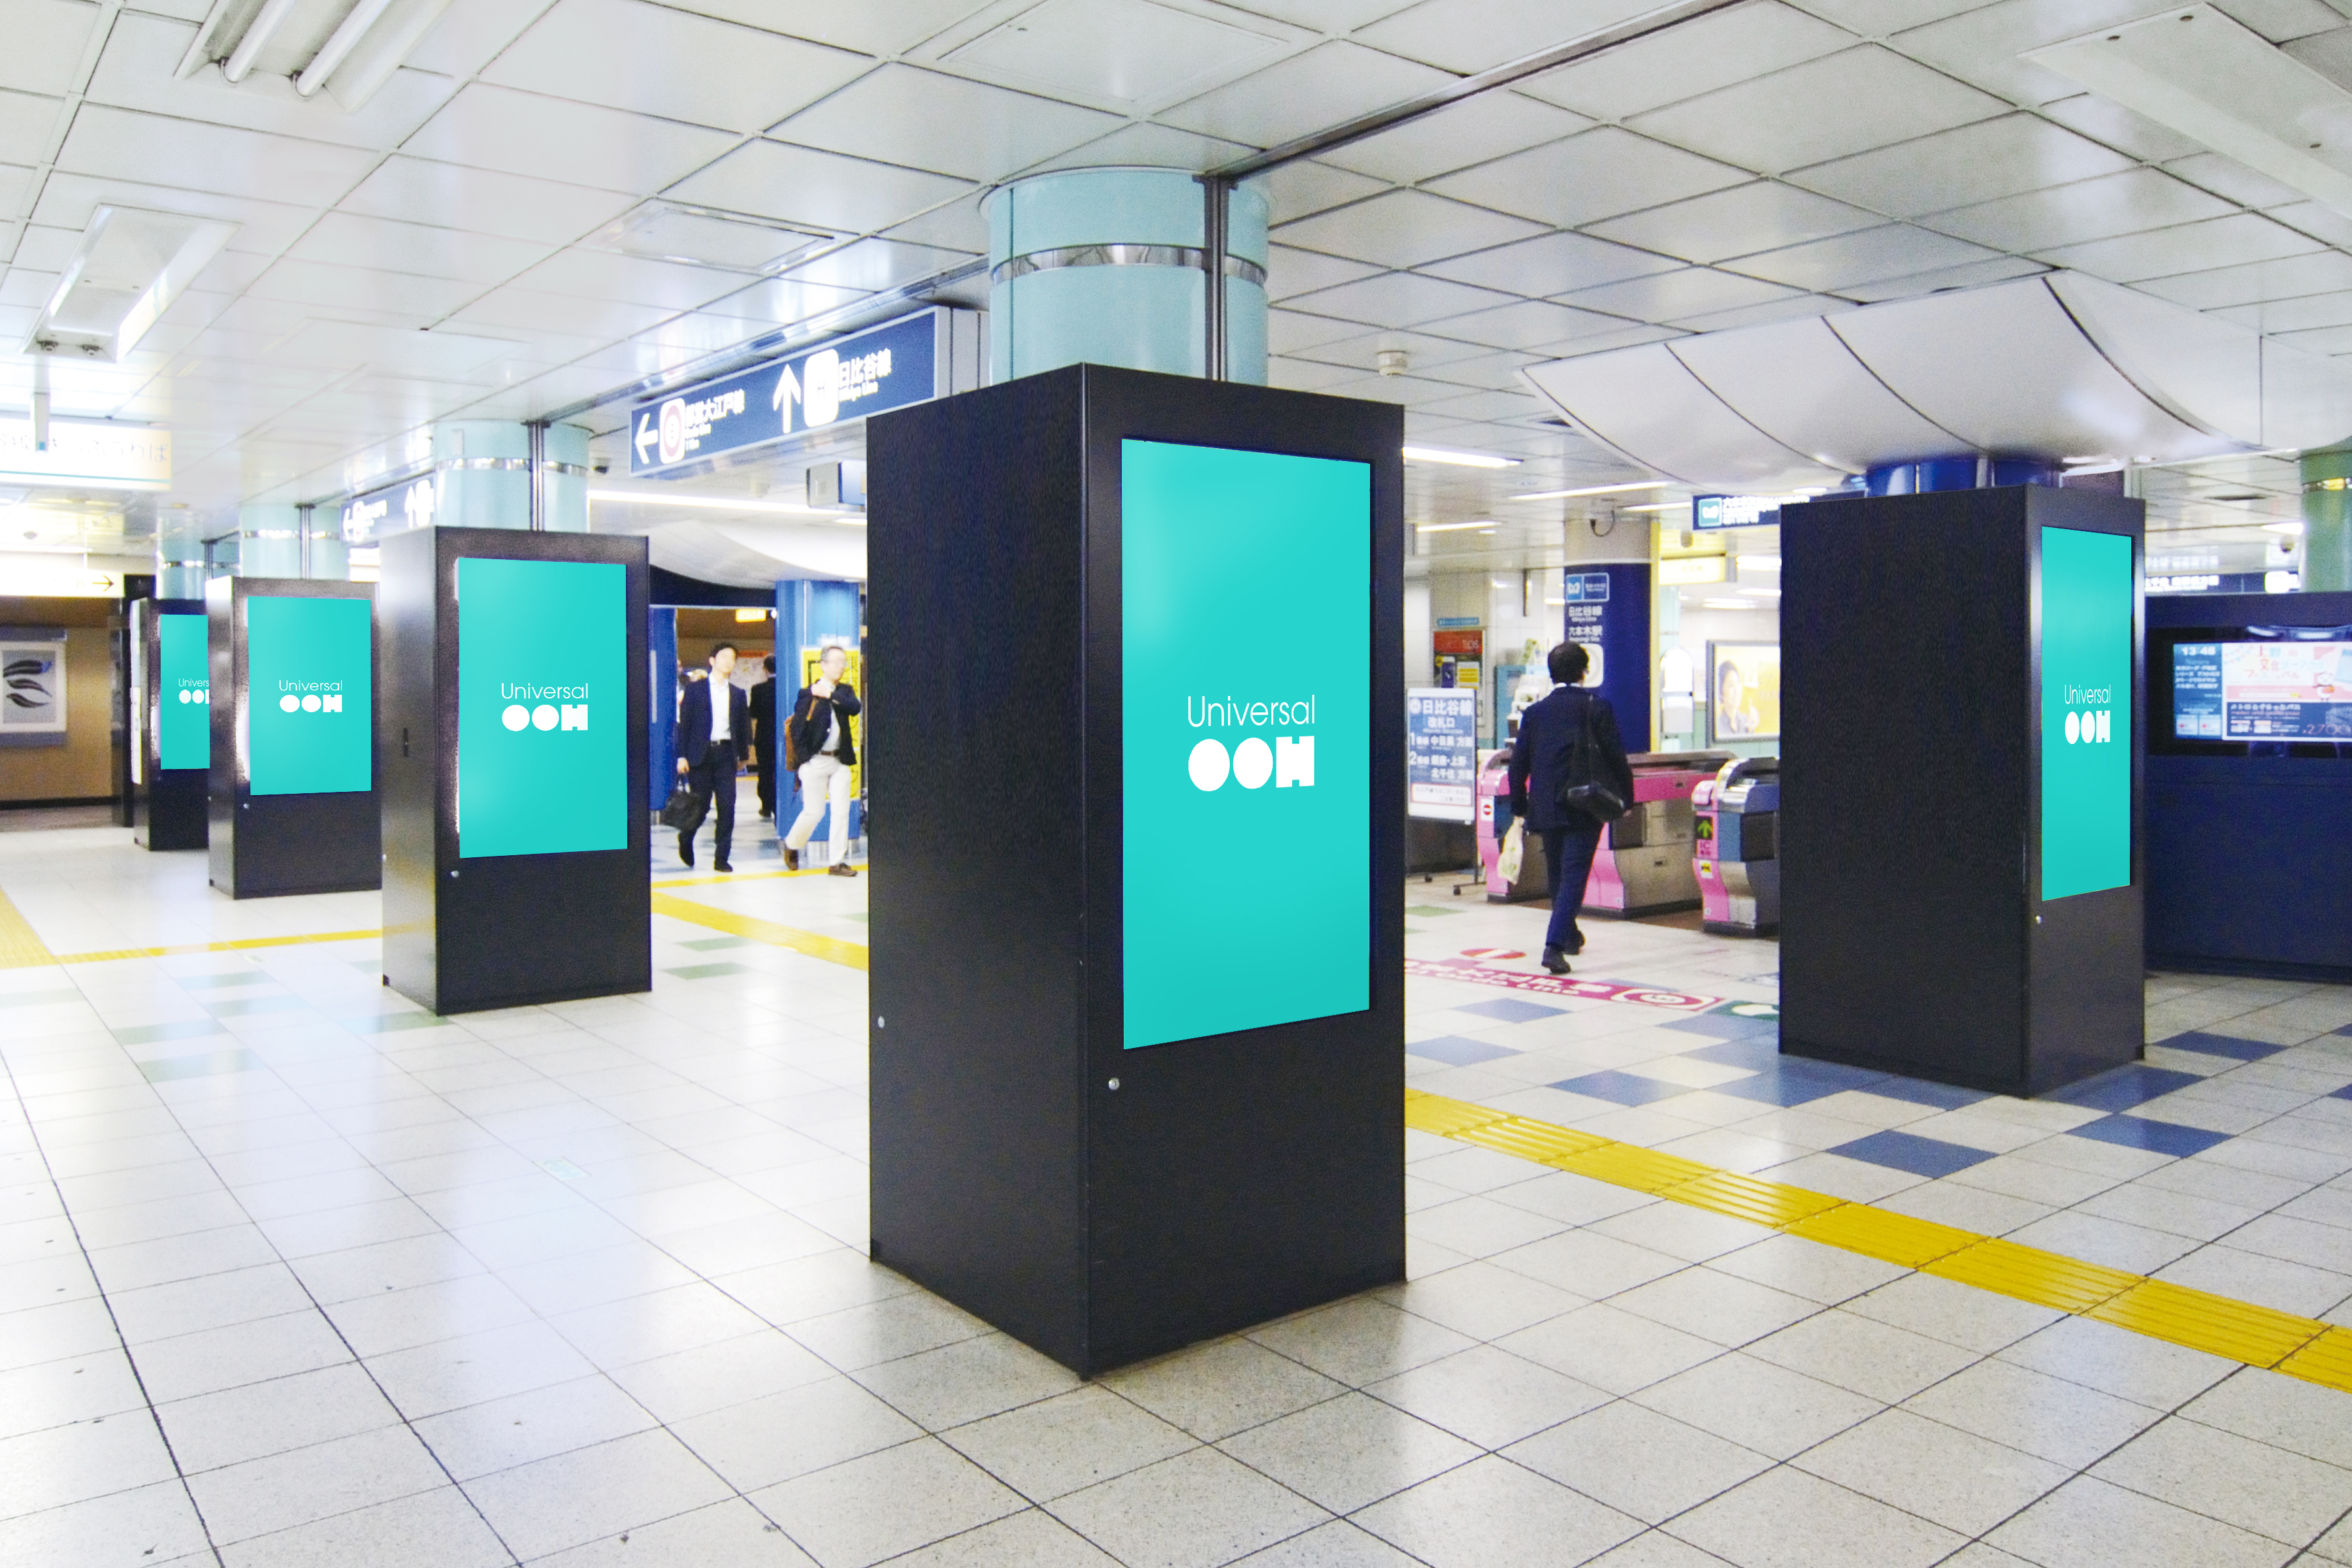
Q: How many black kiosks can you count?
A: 5